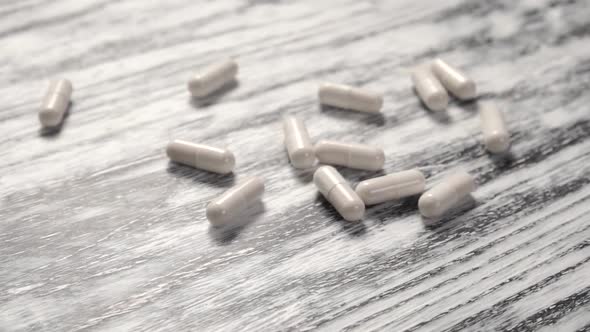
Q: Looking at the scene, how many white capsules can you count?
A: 13